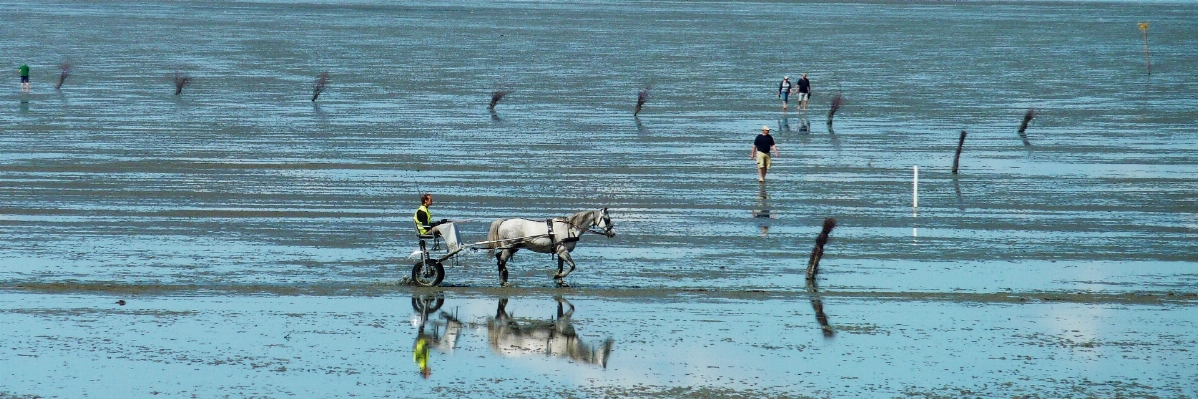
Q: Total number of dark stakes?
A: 9